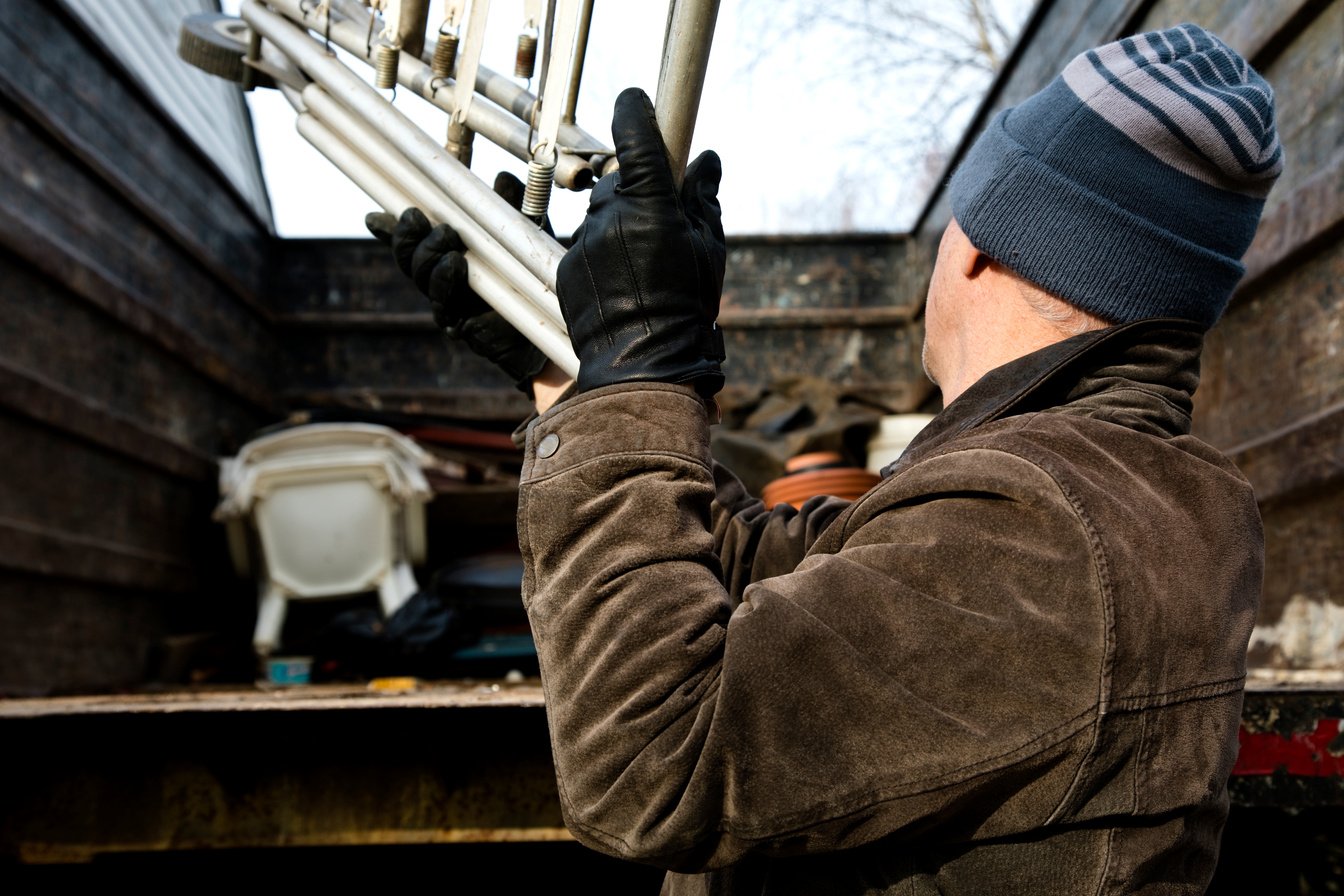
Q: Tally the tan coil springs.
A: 4